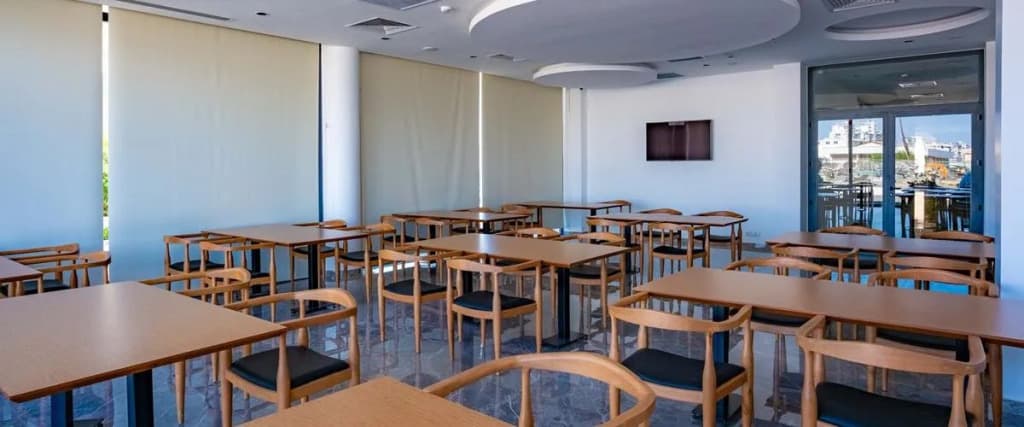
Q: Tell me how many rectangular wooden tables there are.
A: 10